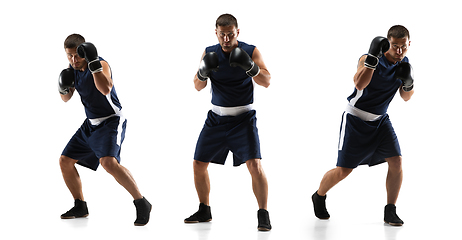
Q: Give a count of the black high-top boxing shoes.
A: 6